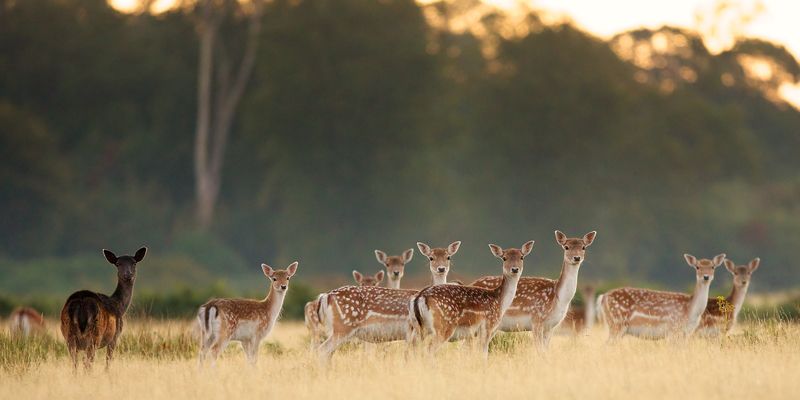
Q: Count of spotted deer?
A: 8